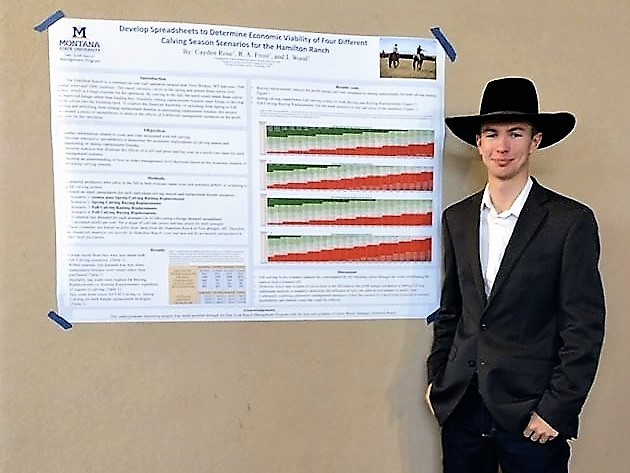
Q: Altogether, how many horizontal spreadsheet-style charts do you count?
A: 4